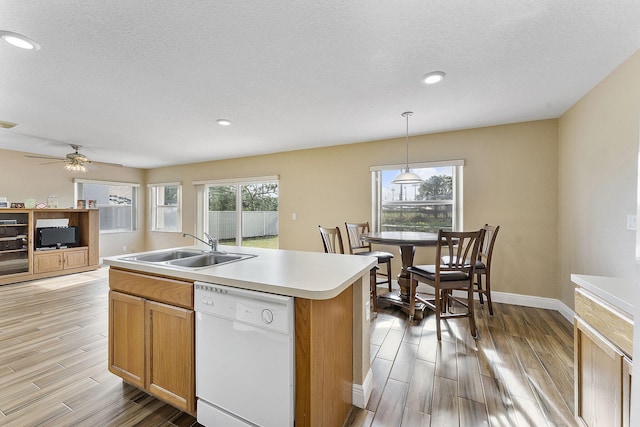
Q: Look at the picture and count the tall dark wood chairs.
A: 4